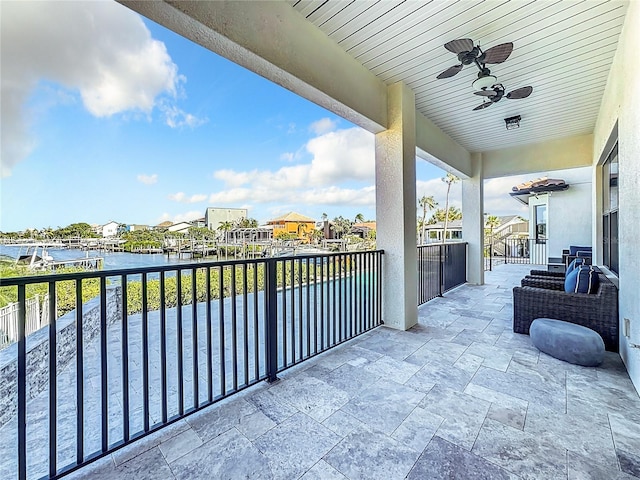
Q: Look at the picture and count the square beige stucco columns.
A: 2